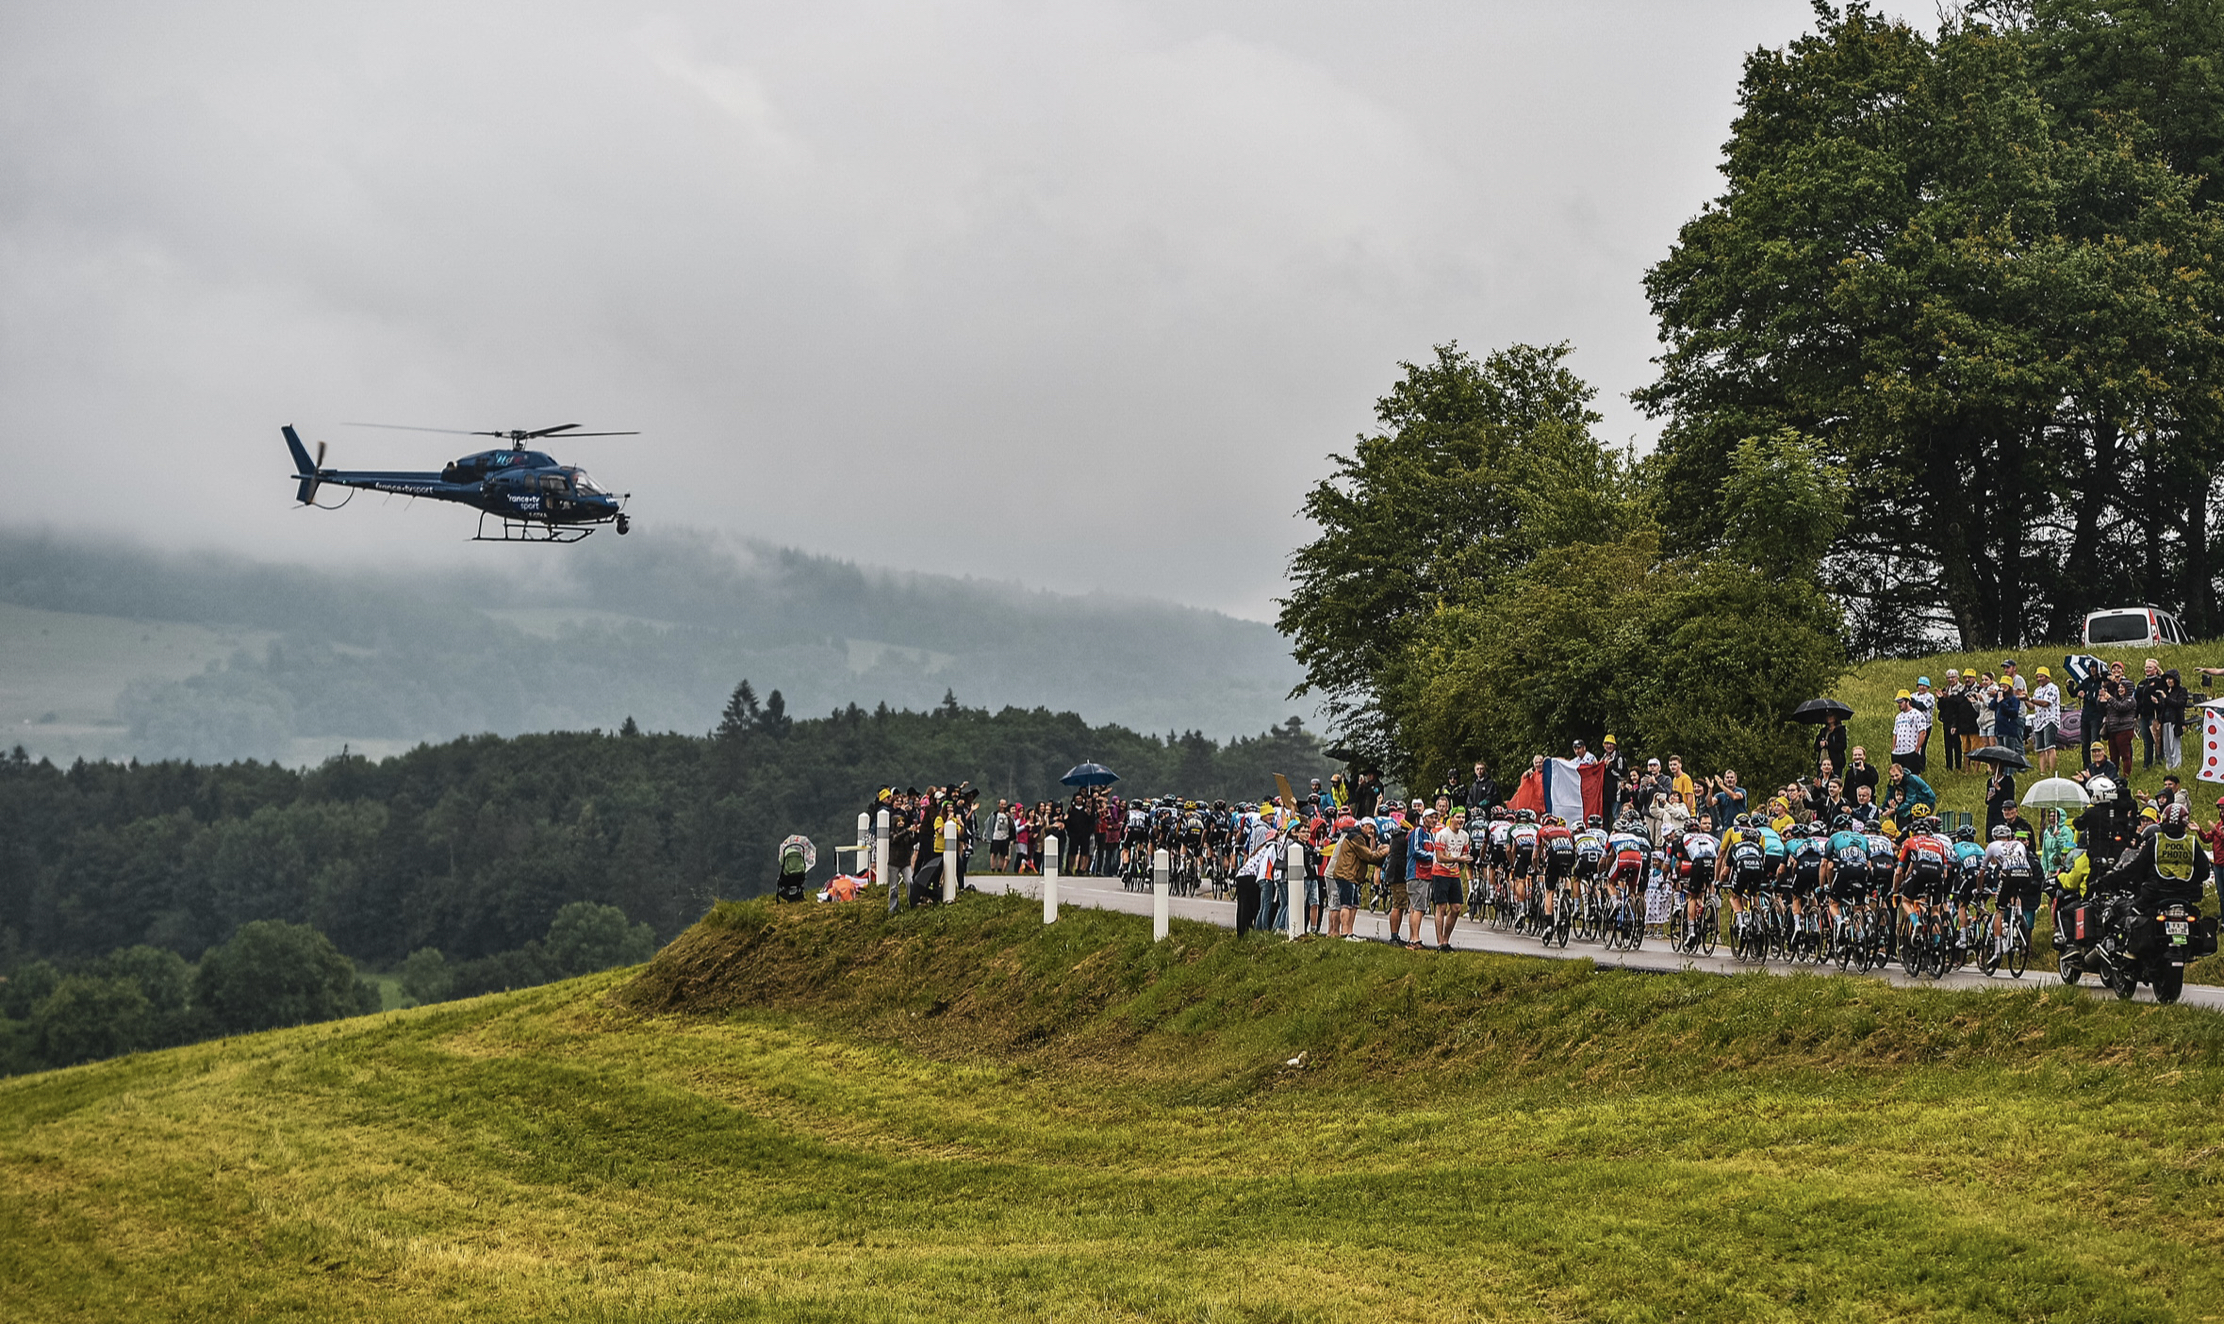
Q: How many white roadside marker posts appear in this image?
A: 6